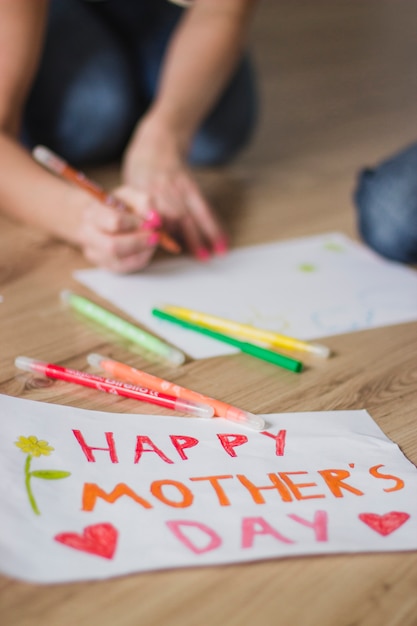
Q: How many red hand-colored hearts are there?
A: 2